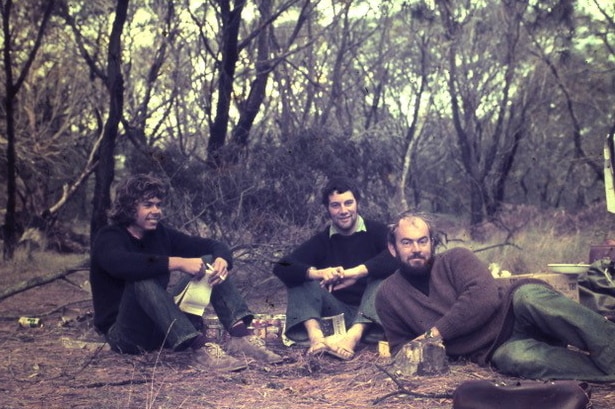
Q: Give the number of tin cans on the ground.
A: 1